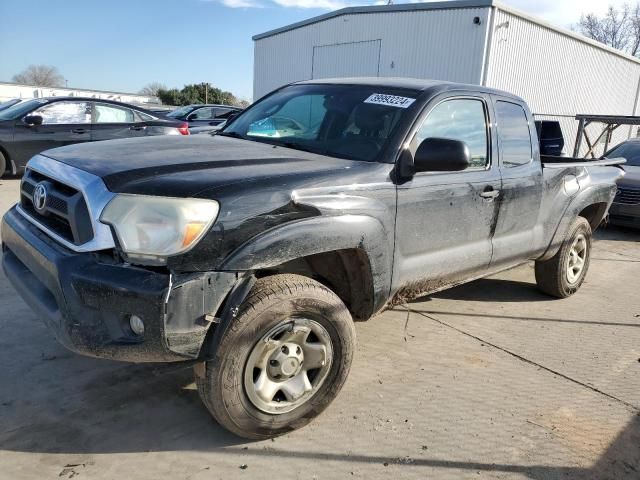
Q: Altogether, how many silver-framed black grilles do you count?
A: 1